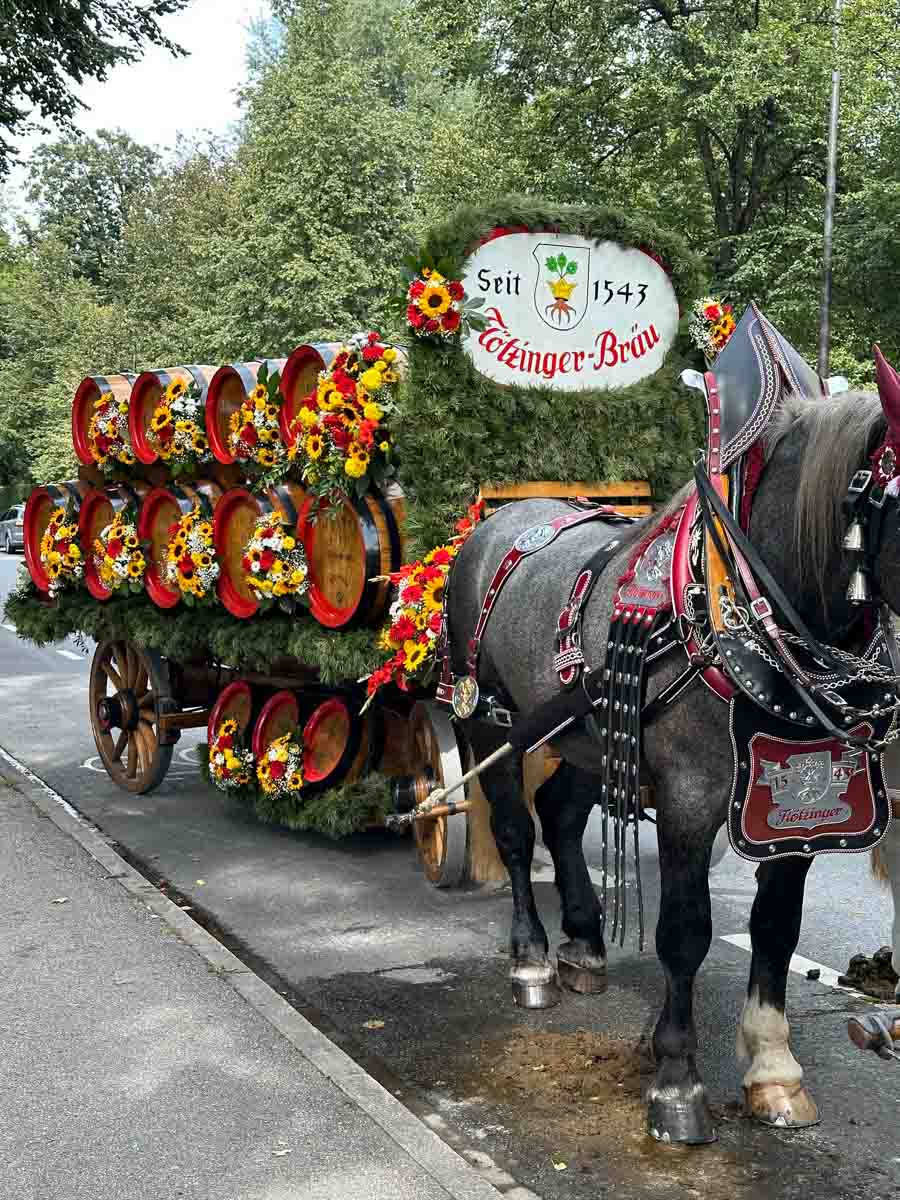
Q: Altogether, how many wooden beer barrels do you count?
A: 12